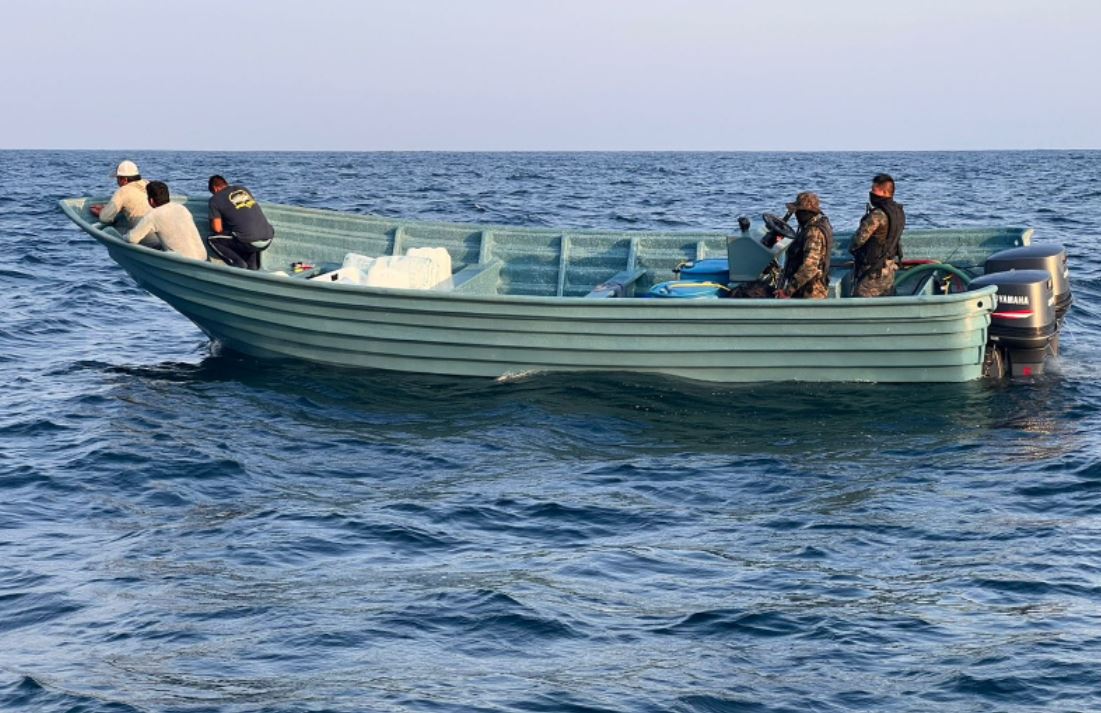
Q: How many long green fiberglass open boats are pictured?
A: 1